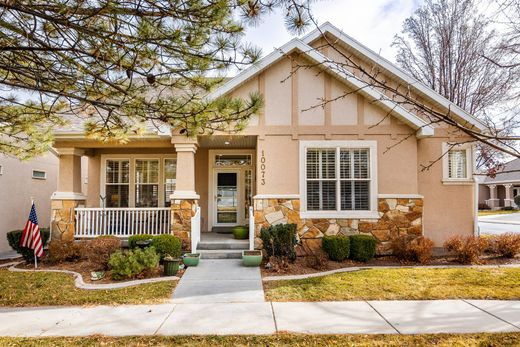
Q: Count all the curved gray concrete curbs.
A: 2